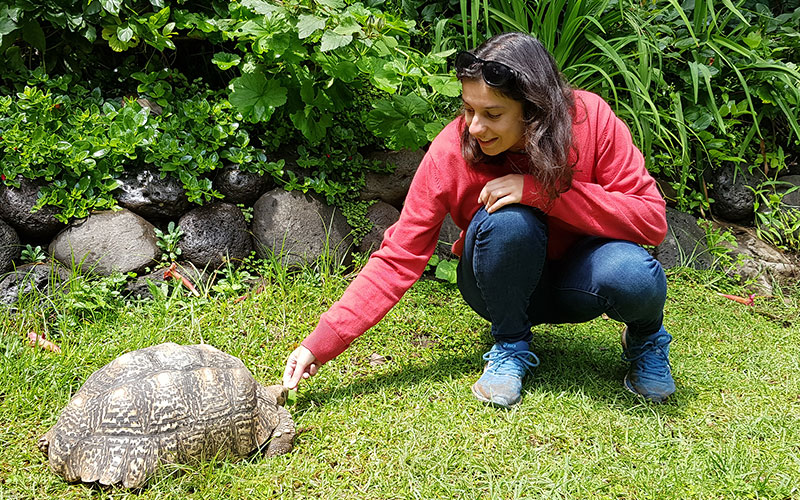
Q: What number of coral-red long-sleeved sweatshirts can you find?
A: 1